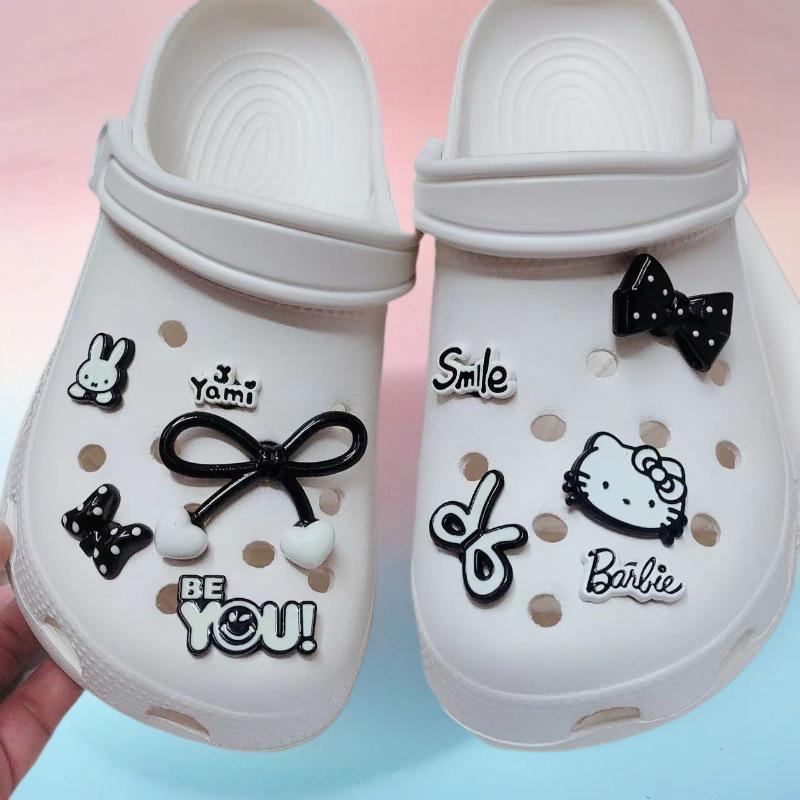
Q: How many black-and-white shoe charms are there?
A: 10